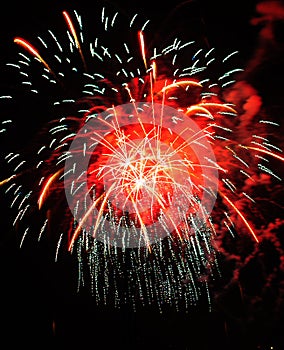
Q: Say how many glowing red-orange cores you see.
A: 1